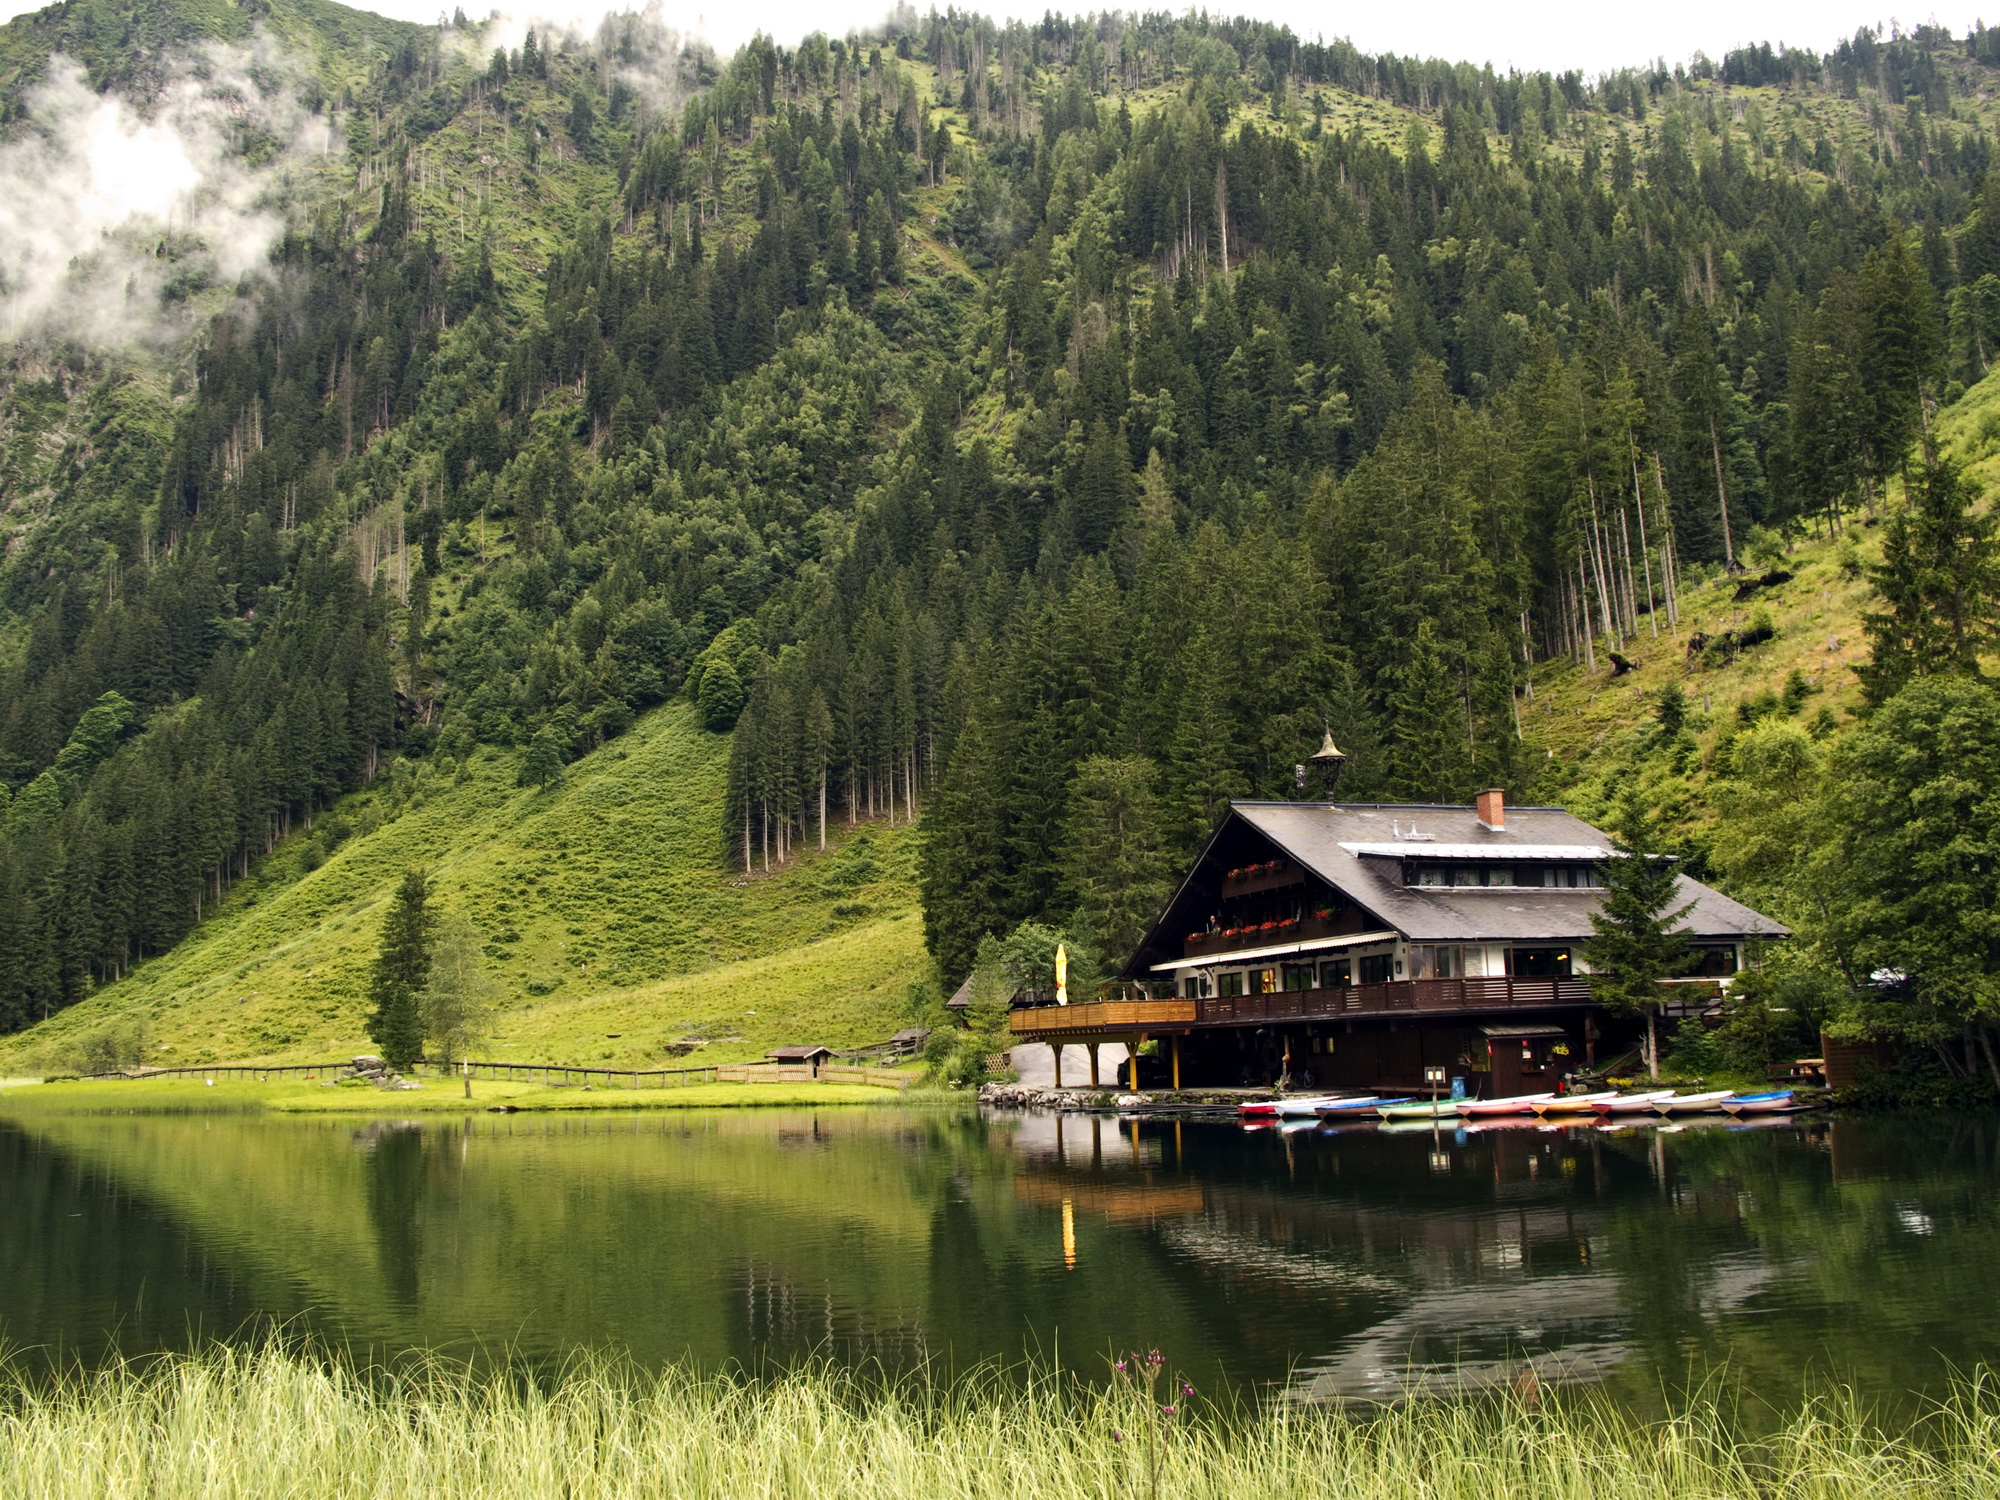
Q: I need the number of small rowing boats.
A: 9